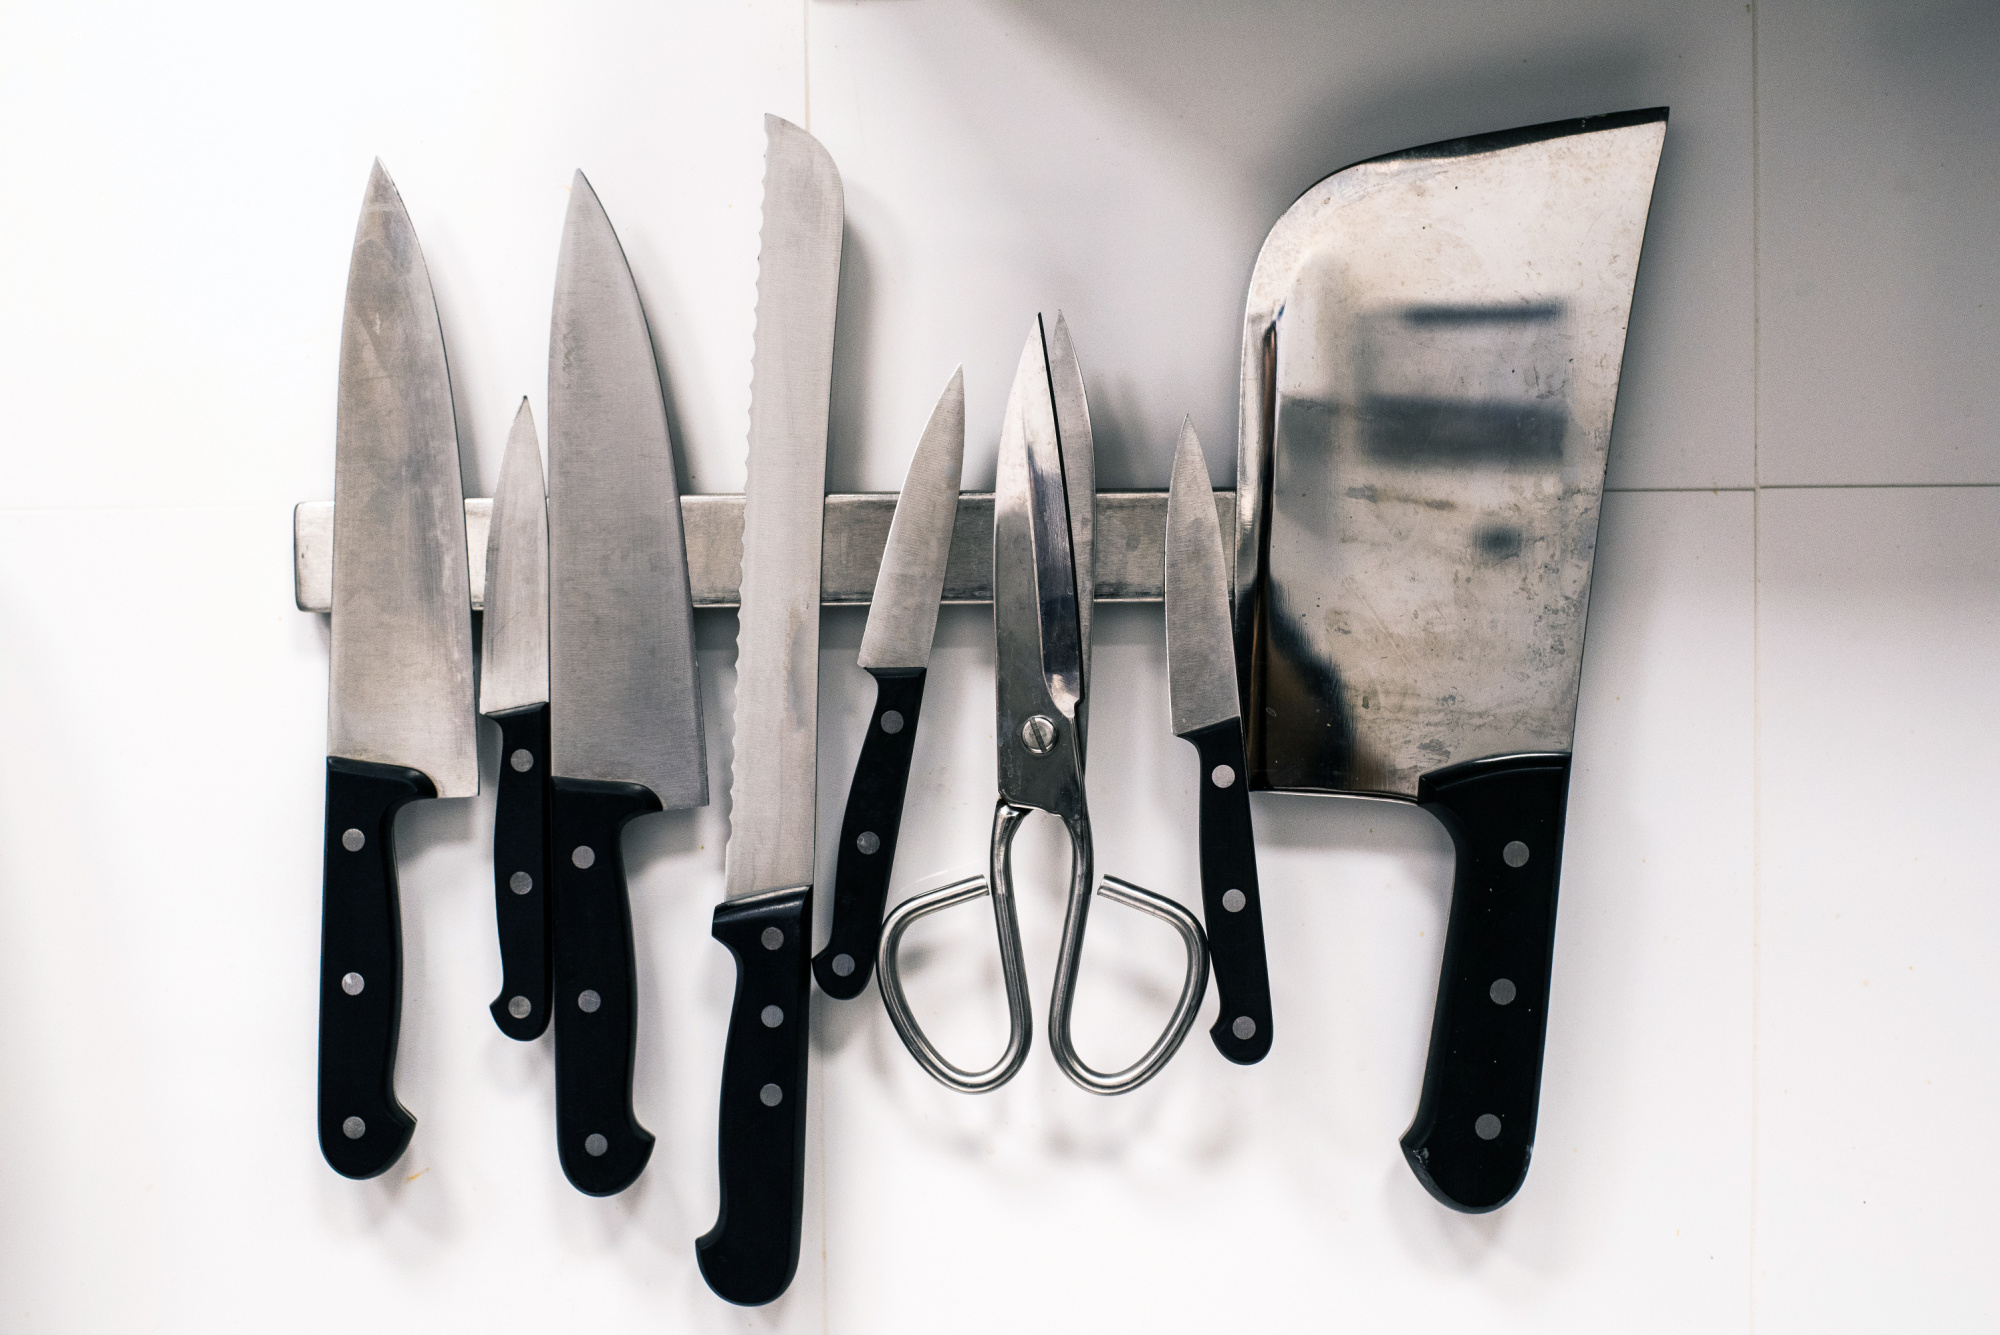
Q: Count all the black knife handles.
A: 7